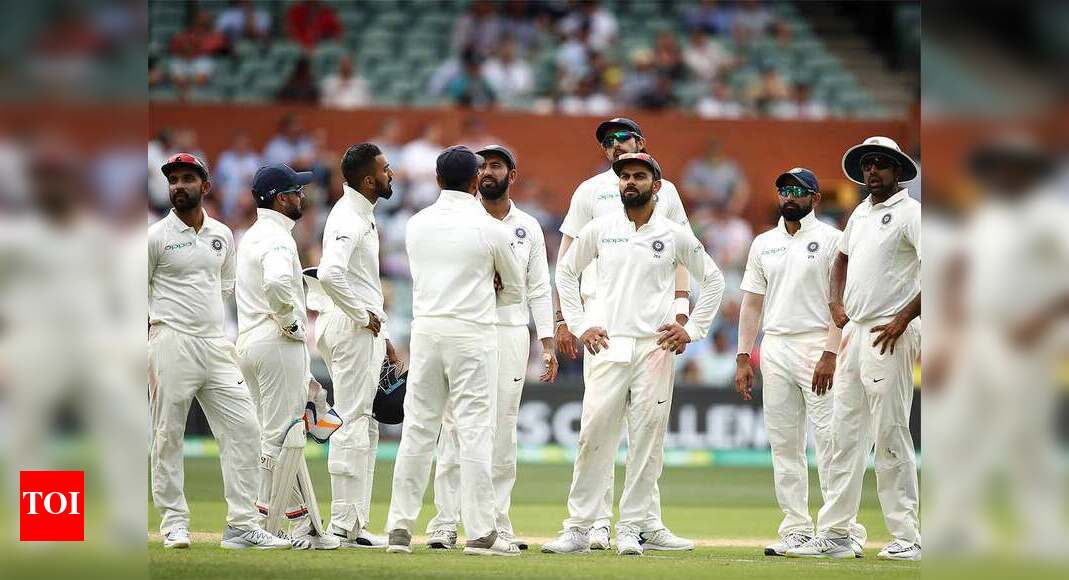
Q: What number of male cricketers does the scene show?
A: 9